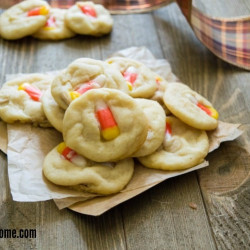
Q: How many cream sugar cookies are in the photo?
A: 13